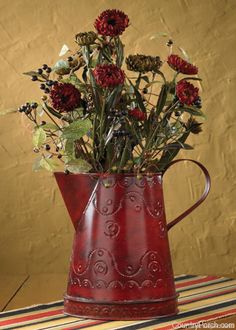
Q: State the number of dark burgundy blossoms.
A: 6